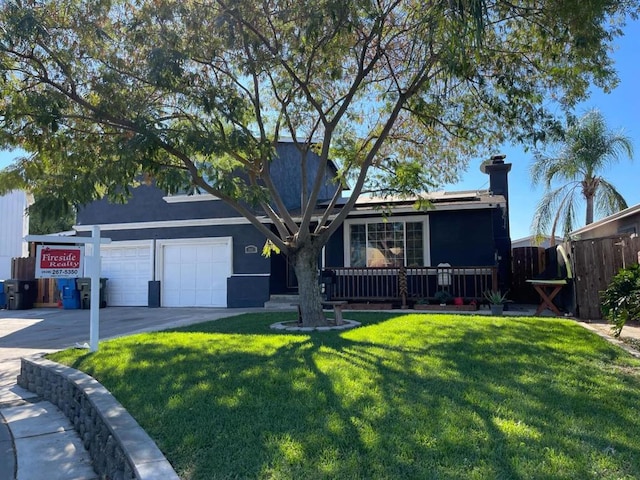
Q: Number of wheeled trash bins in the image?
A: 4